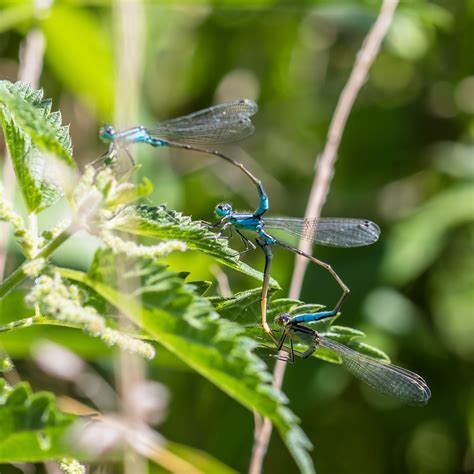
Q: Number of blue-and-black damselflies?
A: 3